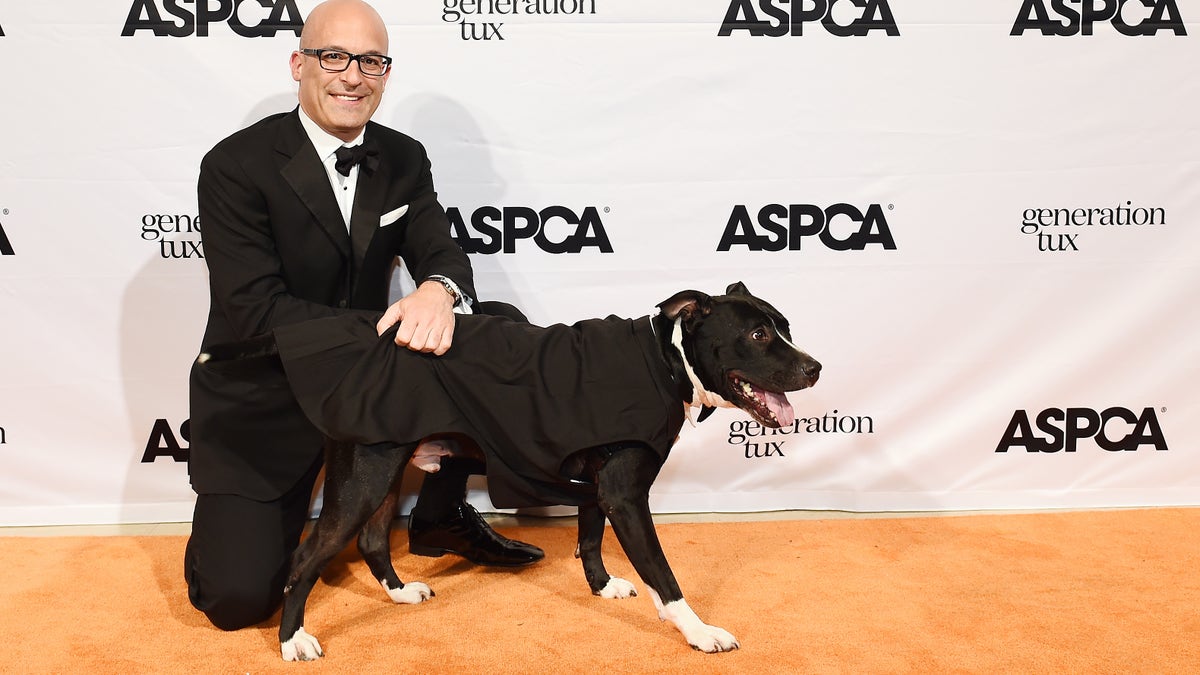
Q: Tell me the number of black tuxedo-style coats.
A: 2